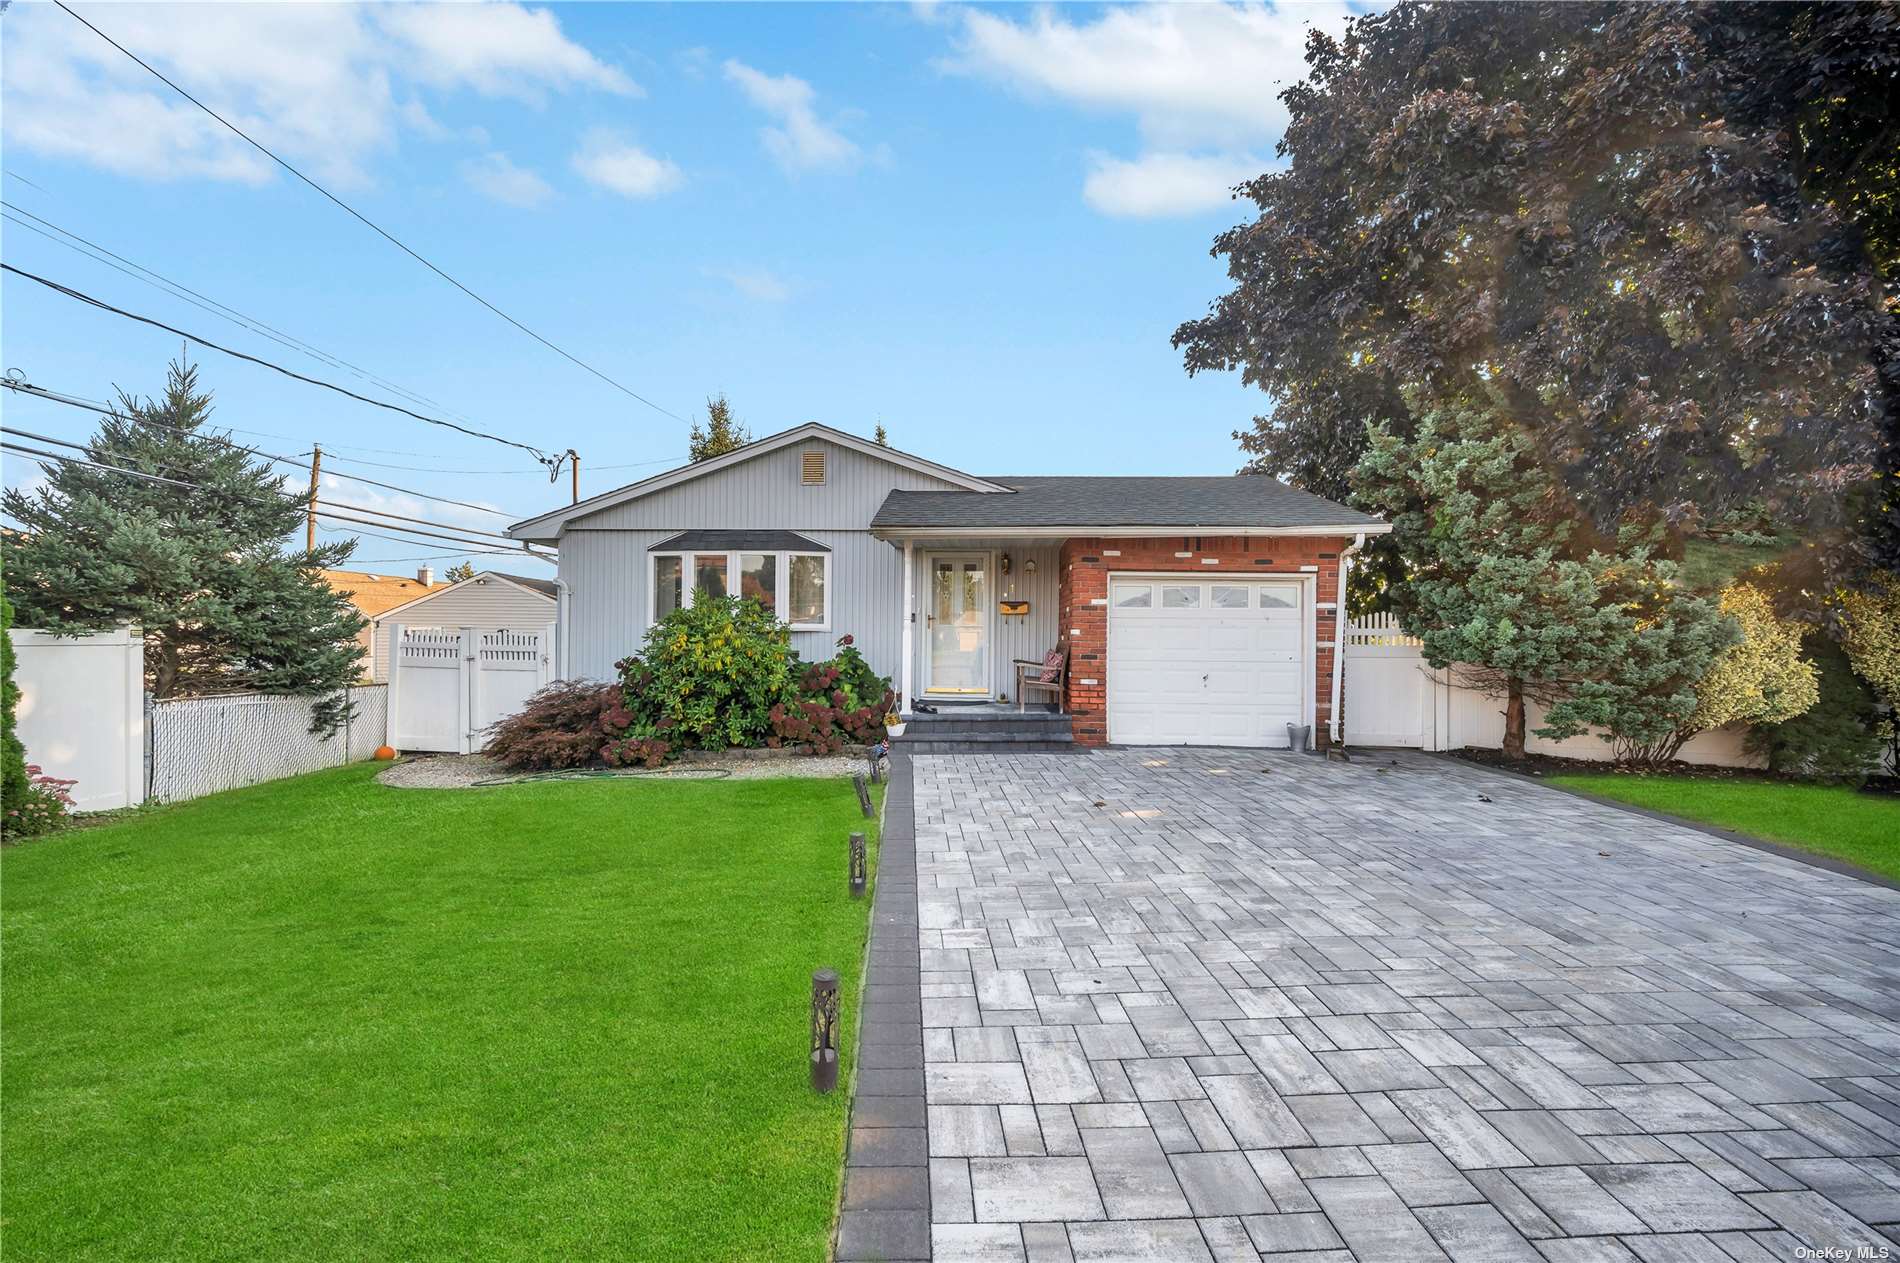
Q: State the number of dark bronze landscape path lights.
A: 4